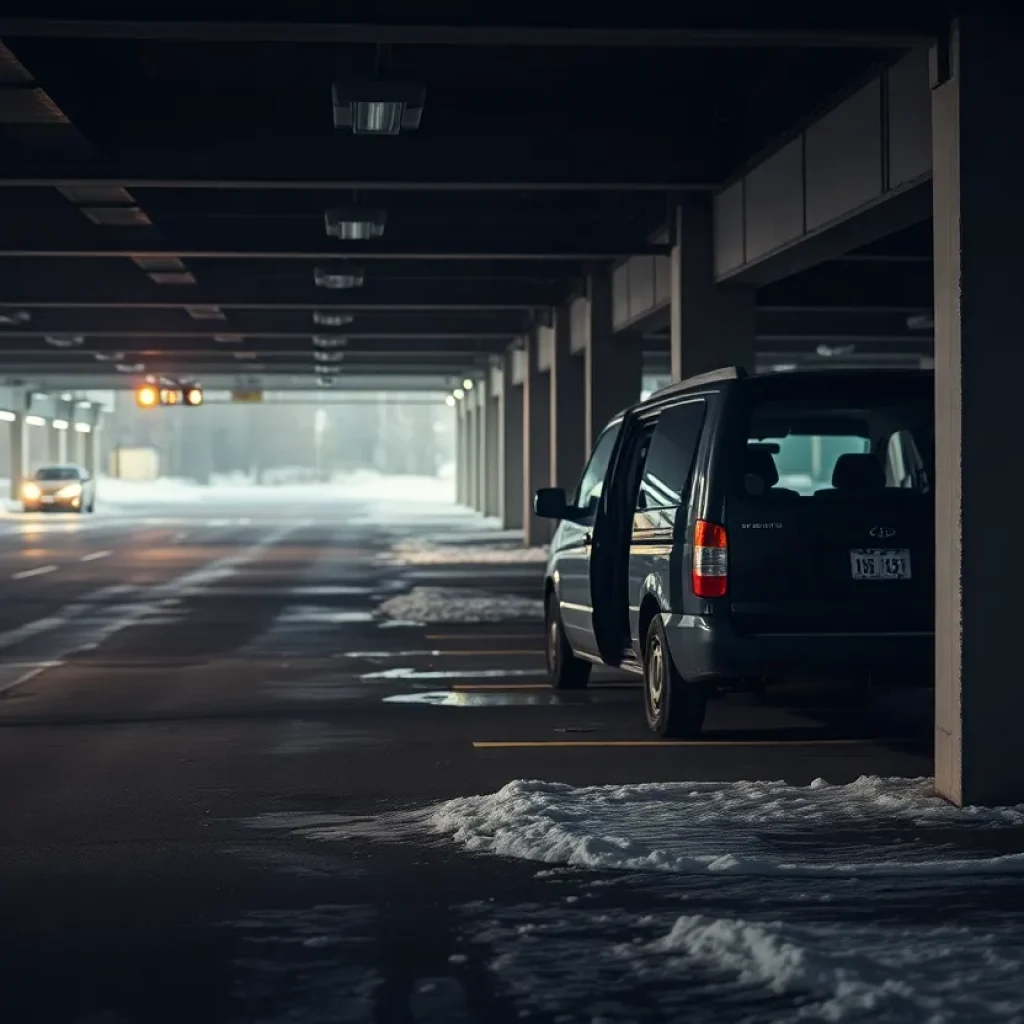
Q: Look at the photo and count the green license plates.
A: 0